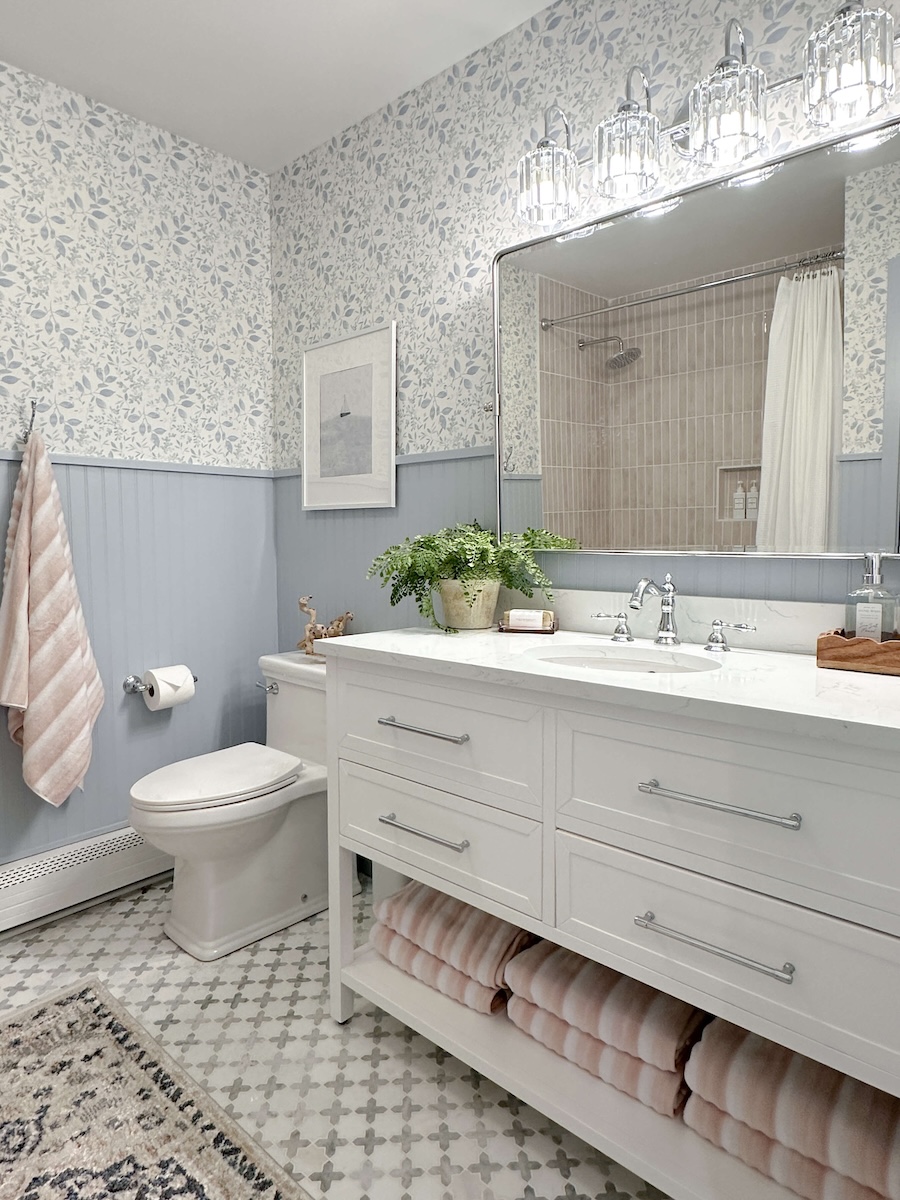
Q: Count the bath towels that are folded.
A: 6